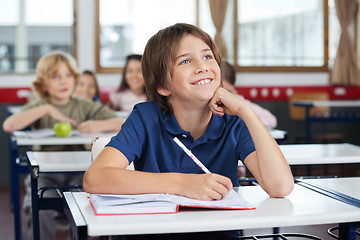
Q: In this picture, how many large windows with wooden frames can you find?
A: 3